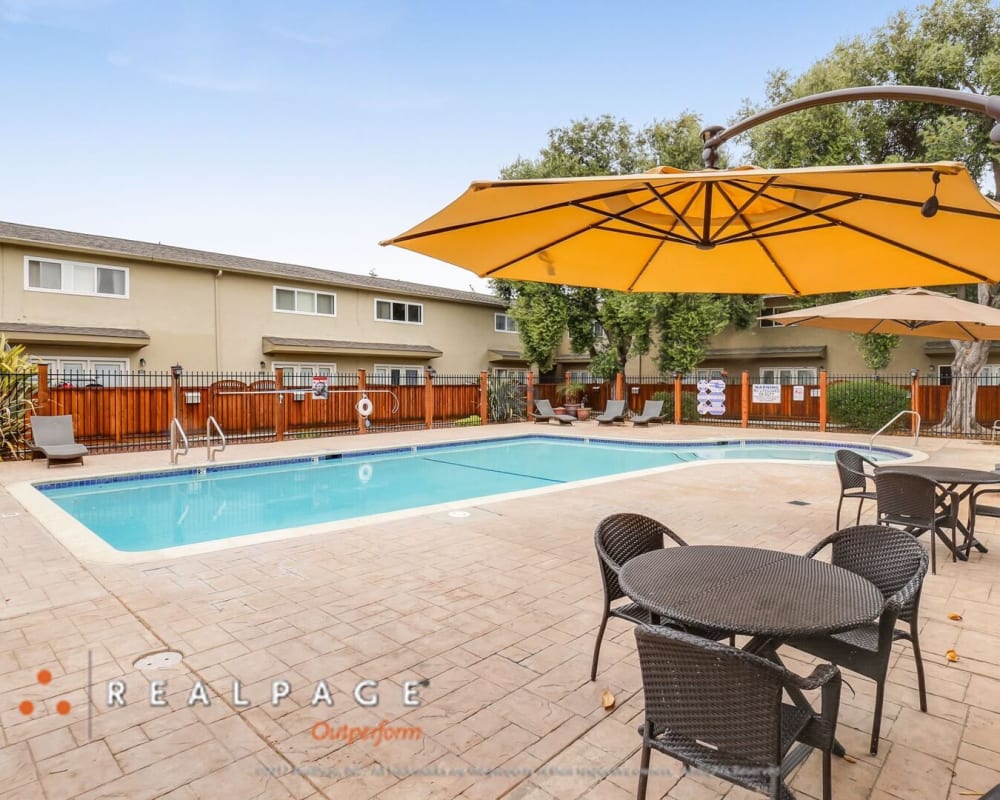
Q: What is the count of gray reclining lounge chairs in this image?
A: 4